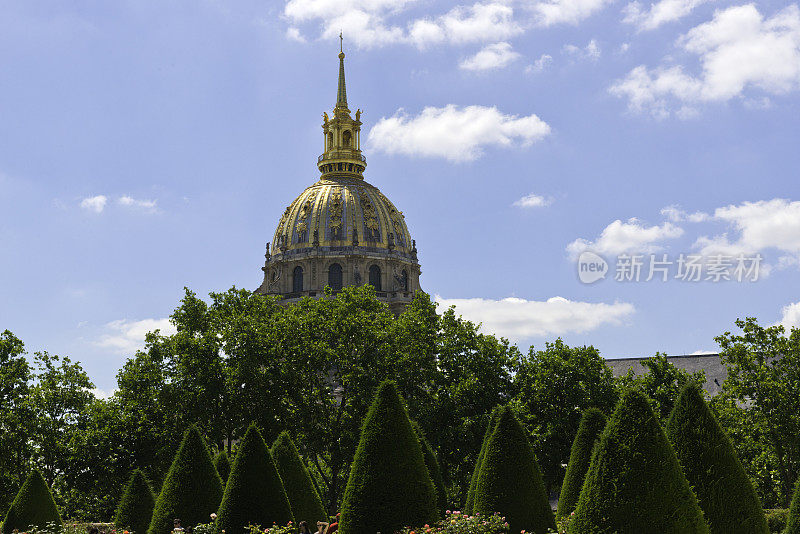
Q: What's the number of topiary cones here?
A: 14